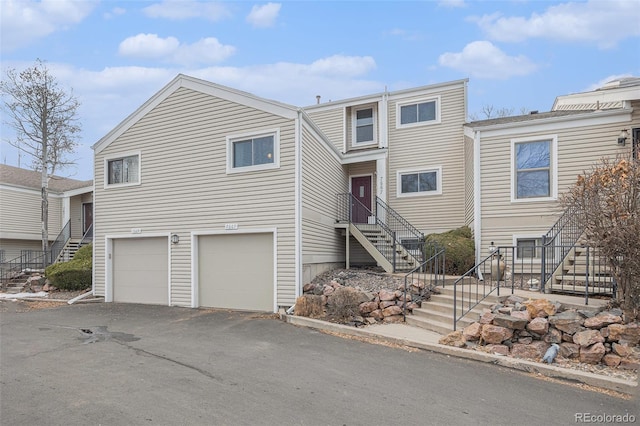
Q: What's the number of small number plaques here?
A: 2